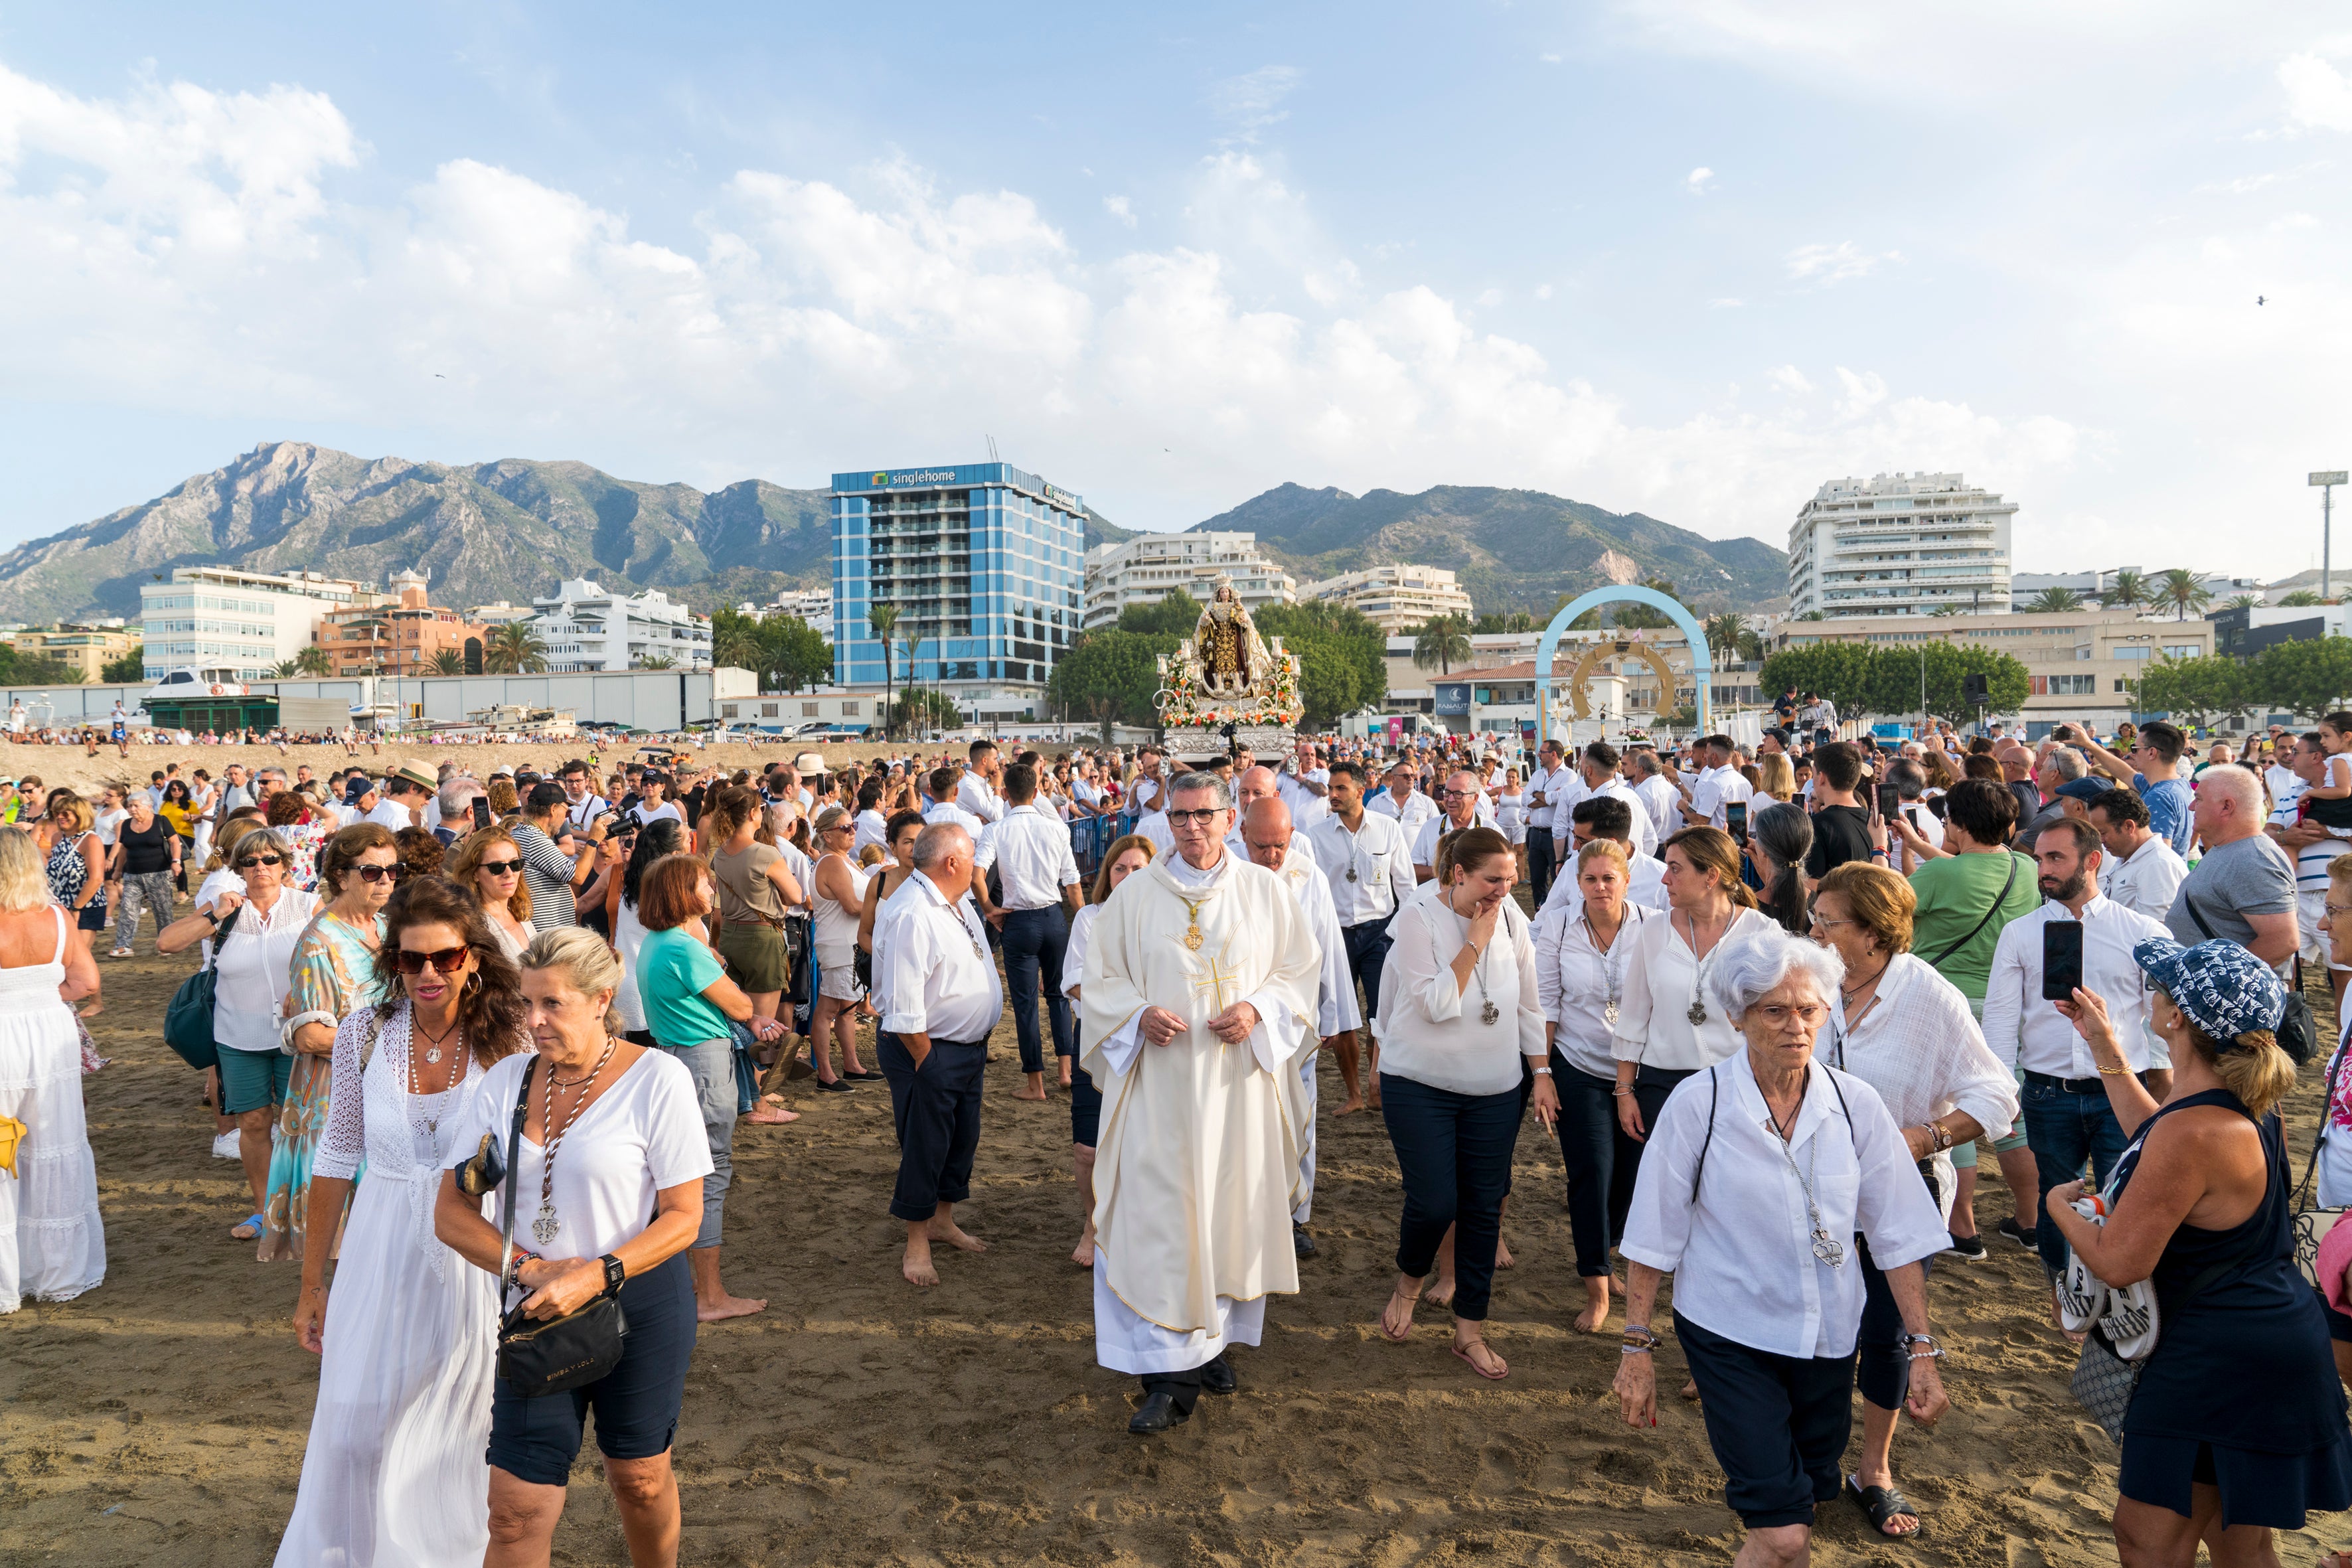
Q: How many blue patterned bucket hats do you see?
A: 1